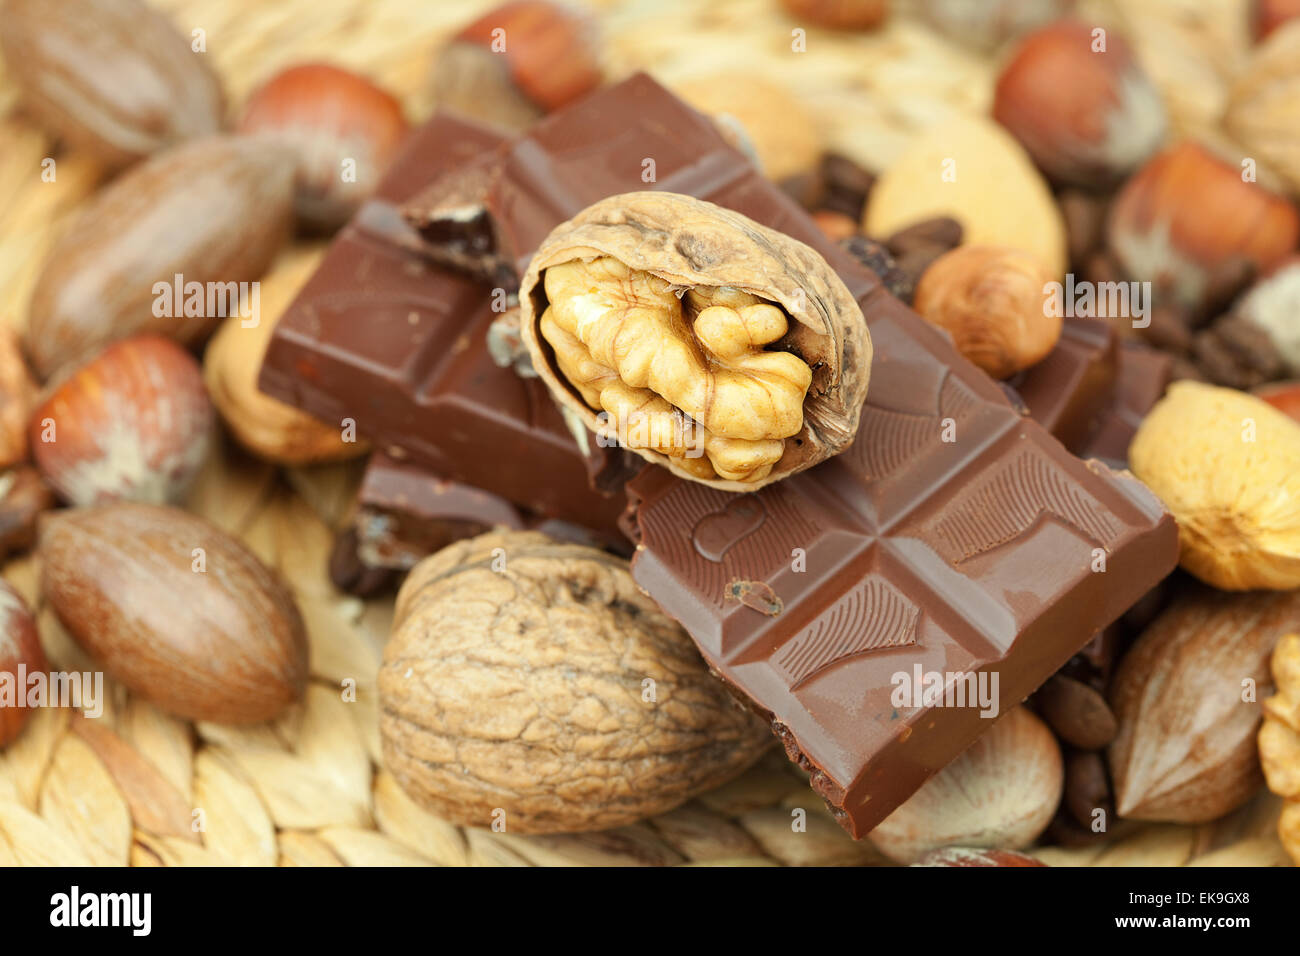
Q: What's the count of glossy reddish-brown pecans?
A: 4